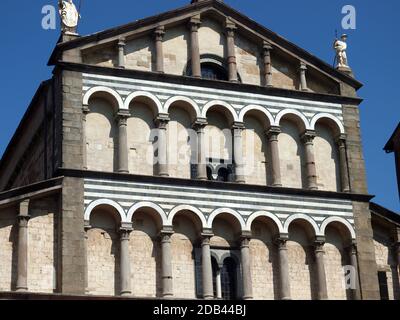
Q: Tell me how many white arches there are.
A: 14